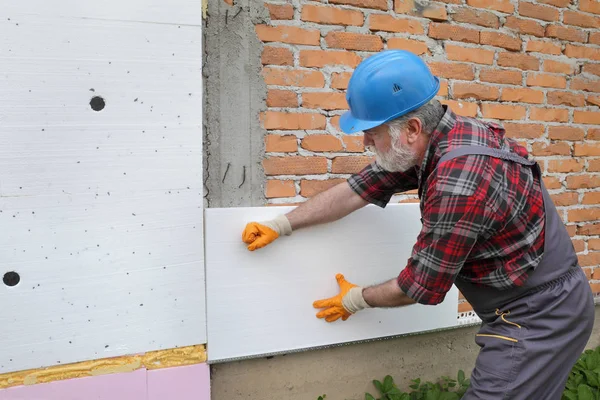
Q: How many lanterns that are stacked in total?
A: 0